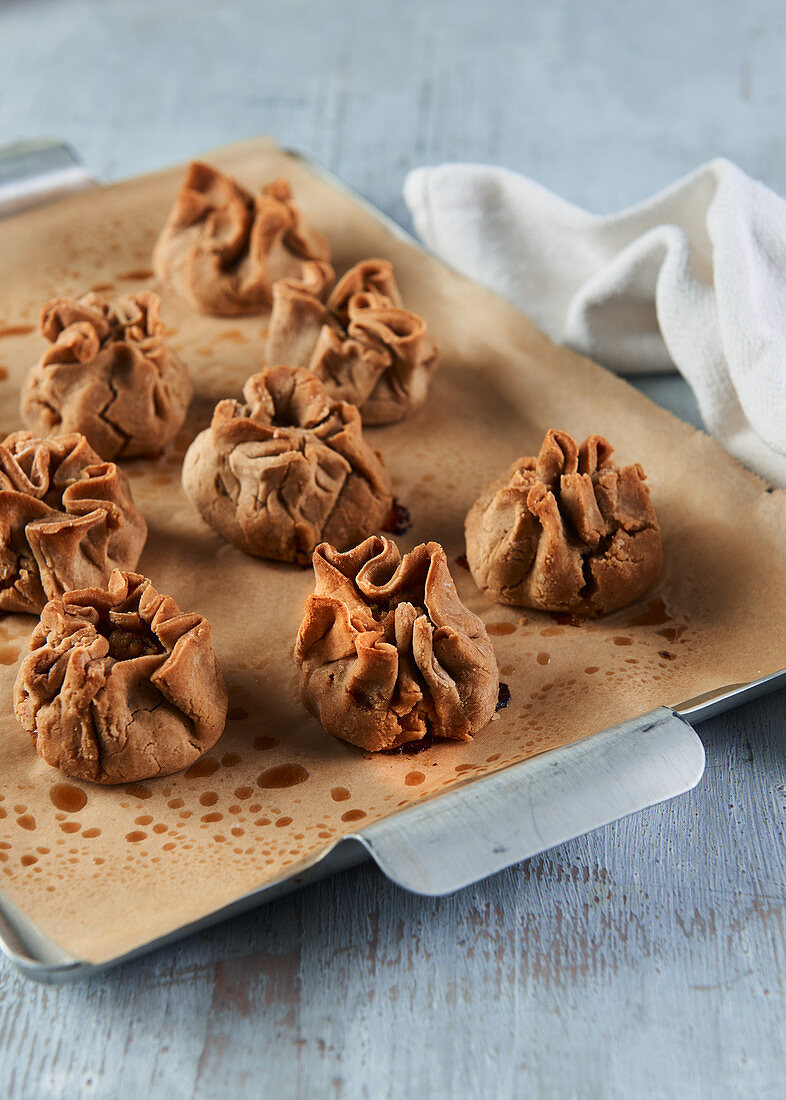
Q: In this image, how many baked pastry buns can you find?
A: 8